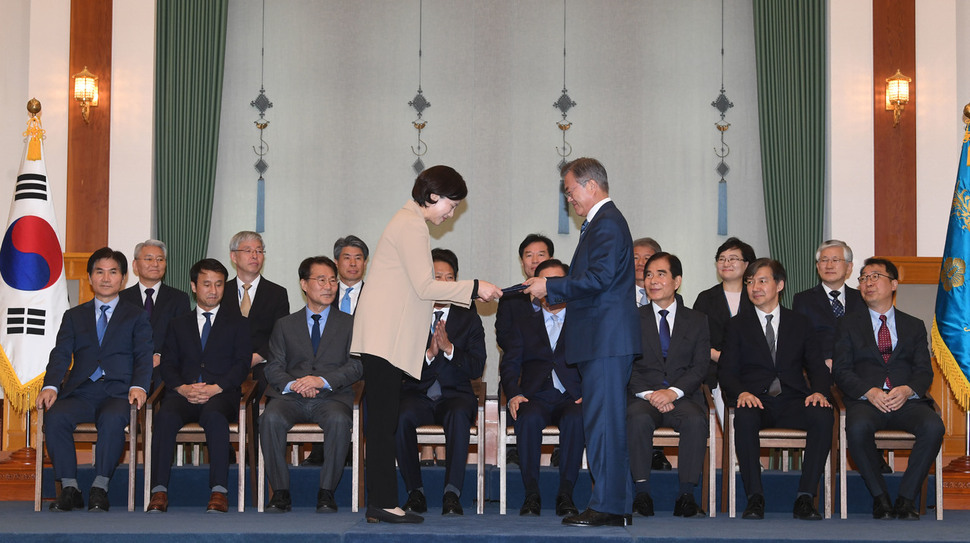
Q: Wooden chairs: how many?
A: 8